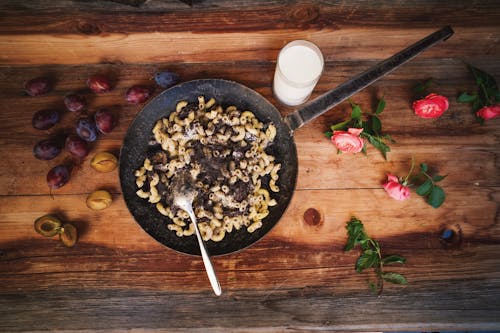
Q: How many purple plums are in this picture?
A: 11